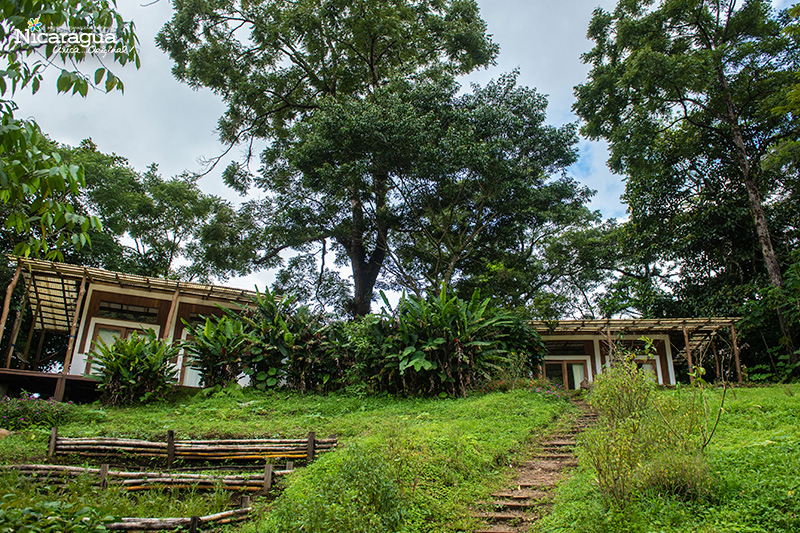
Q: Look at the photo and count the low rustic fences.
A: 3